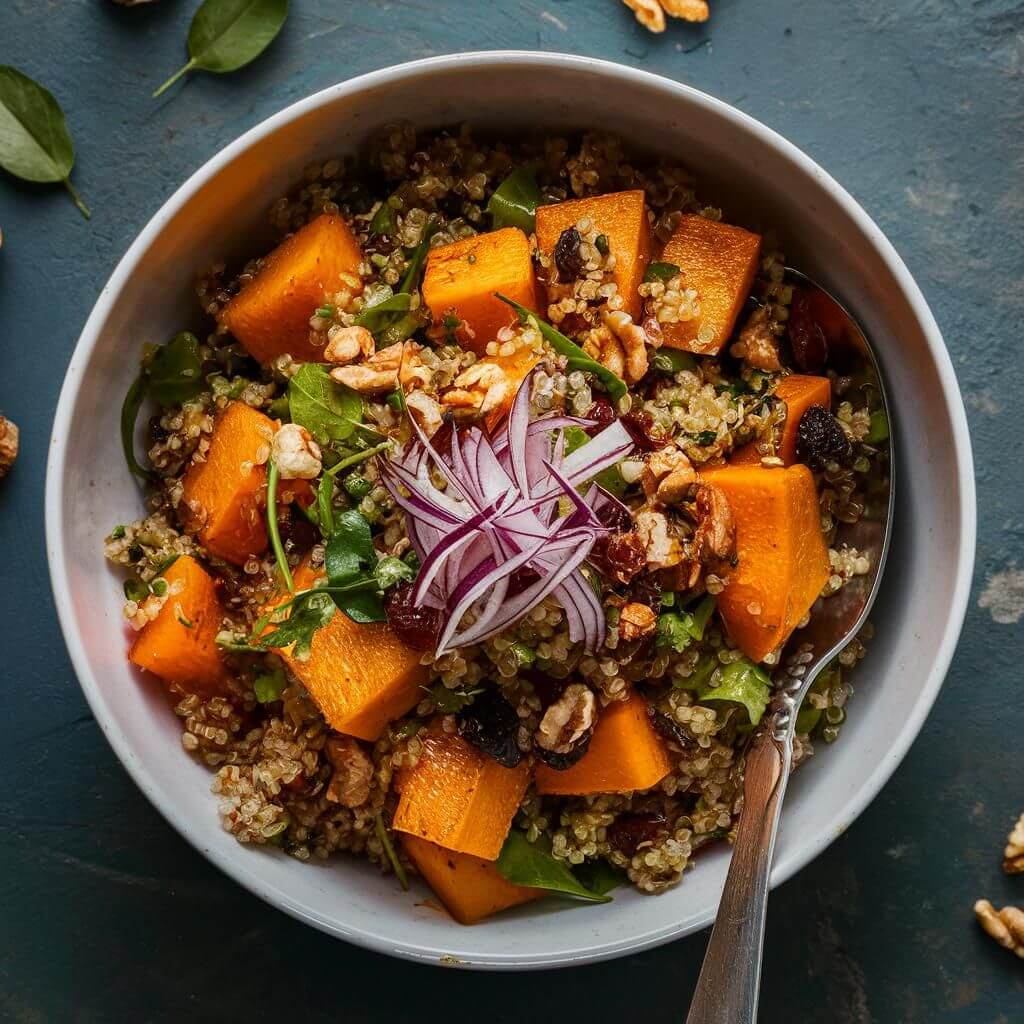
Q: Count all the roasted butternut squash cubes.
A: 13